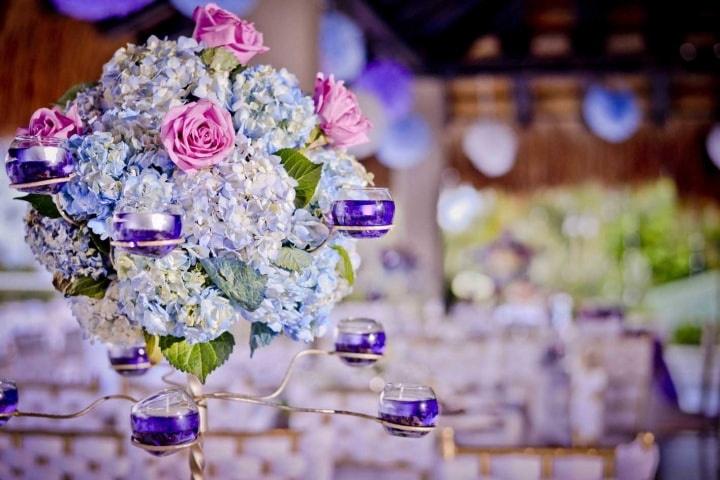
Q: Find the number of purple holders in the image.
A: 8